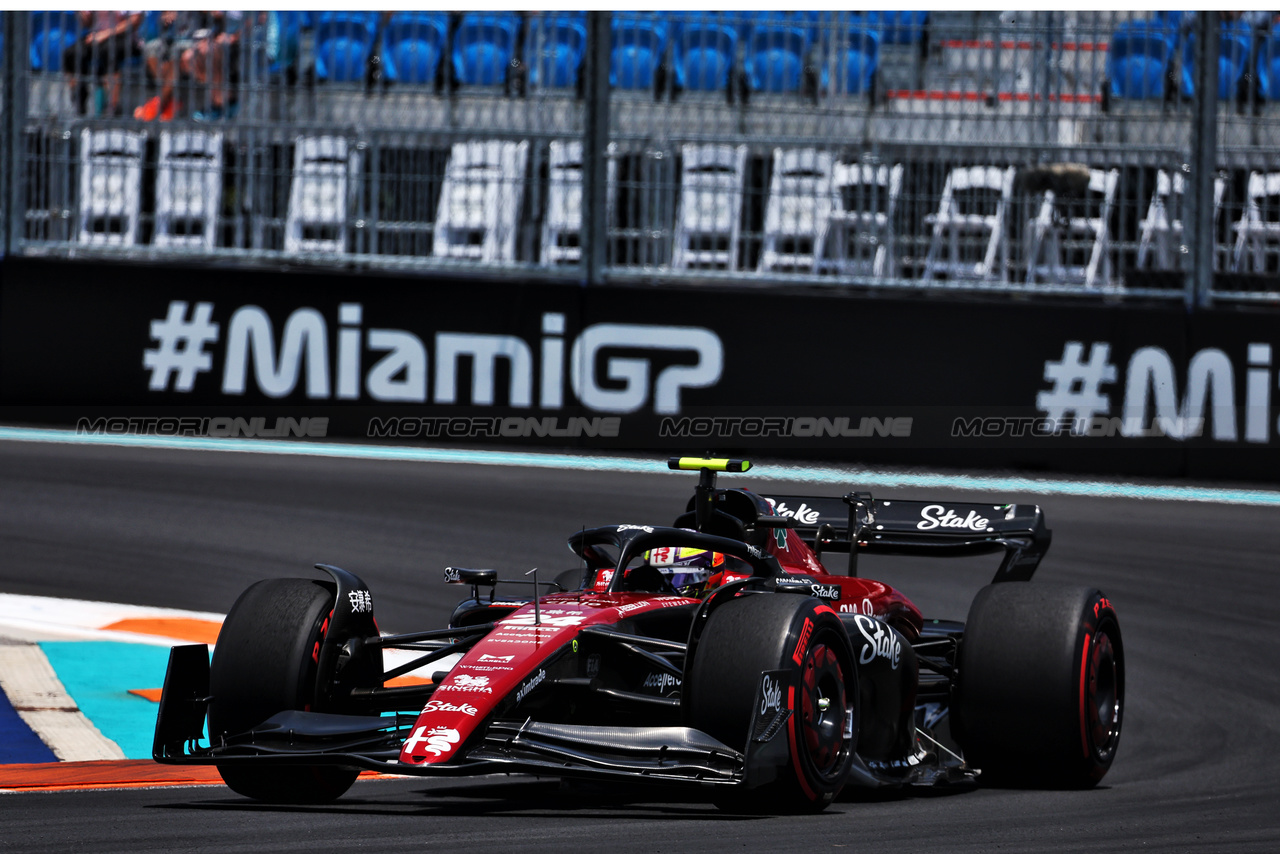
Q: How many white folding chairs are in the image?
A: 12